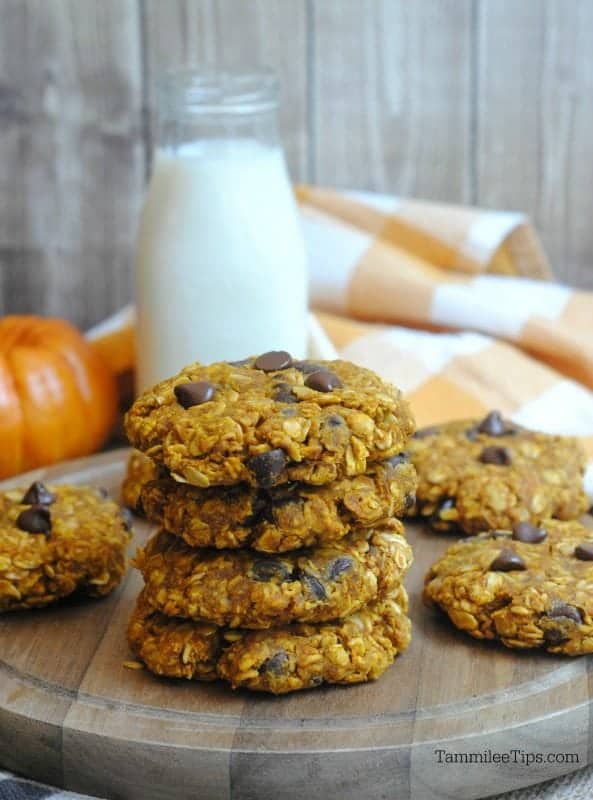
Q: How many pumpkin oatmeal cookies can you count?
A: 8